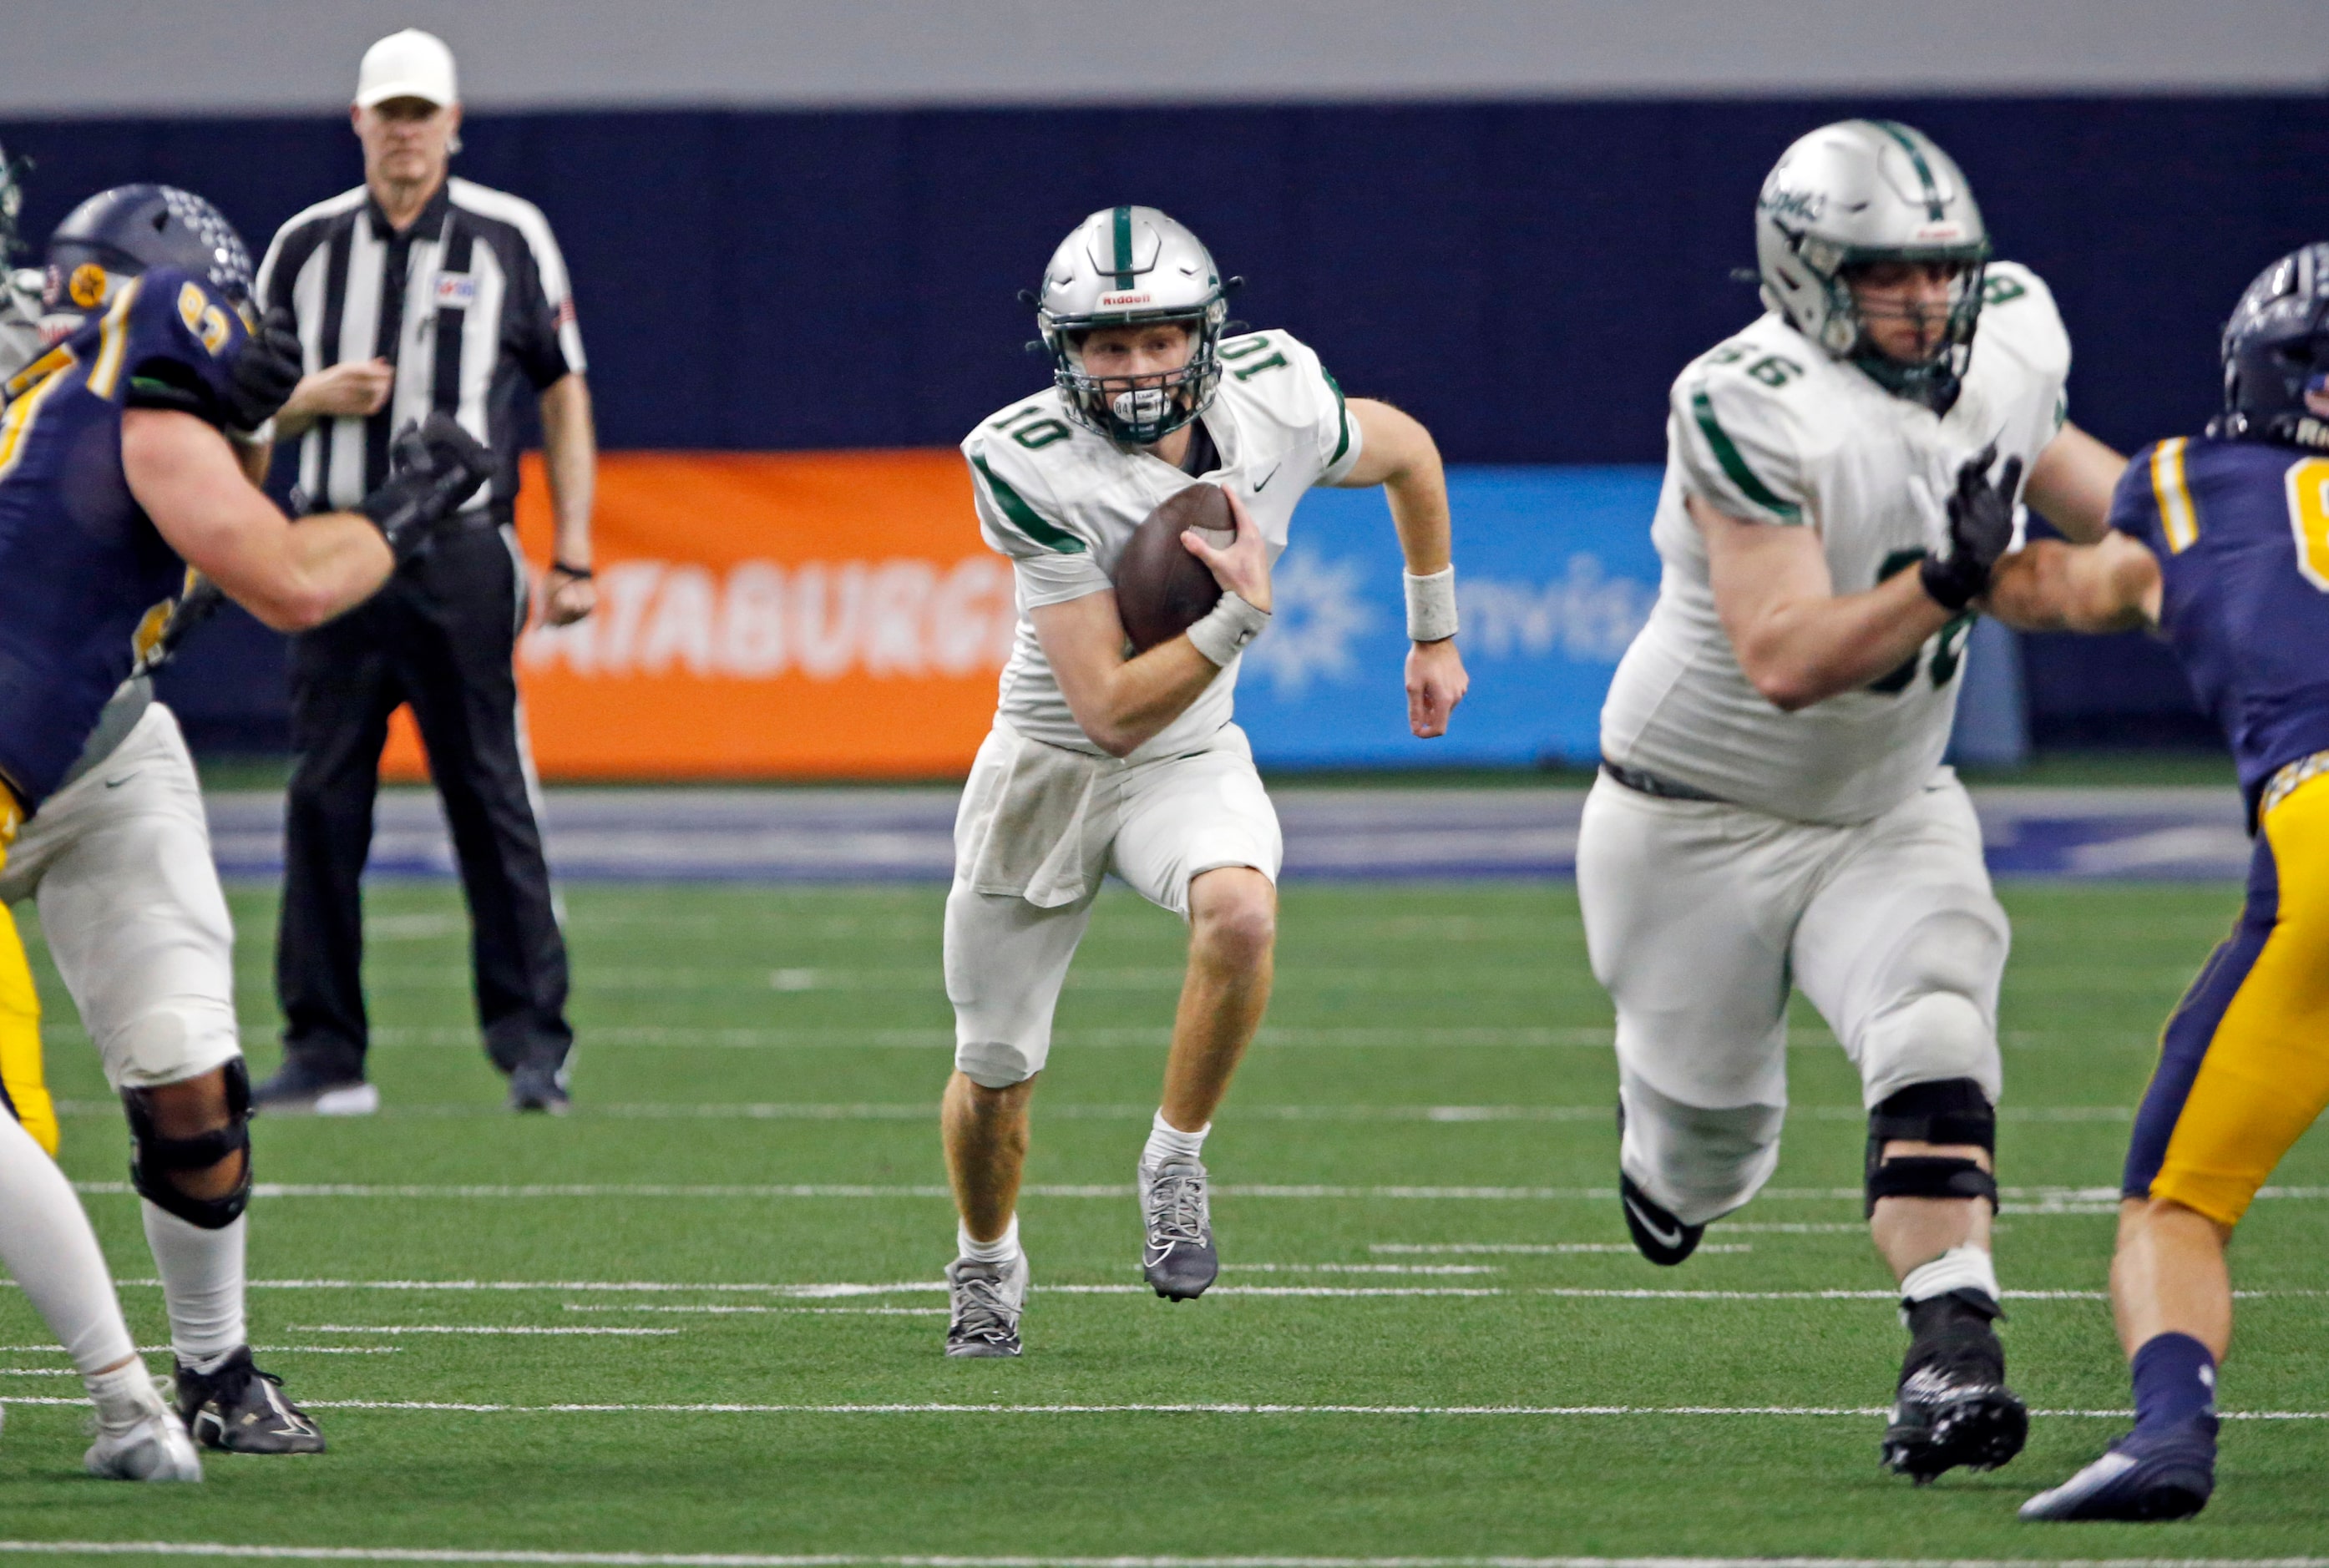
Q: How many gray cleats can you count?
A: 2